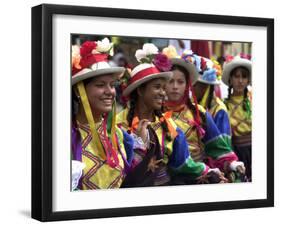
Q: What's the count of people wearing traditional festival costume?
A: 5